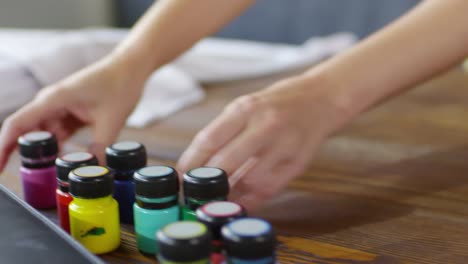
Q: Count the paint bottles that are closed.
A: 9